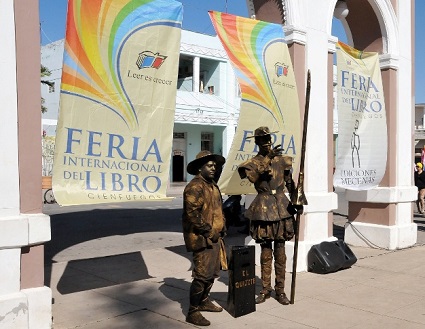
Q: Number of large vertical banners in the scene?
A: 3